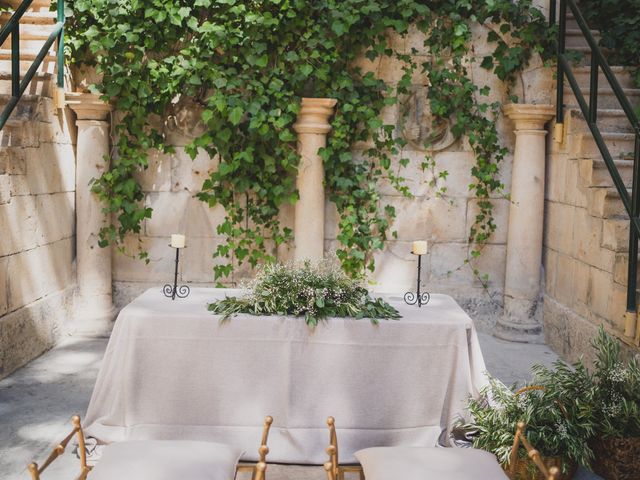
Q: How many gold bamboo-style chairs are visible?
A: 2